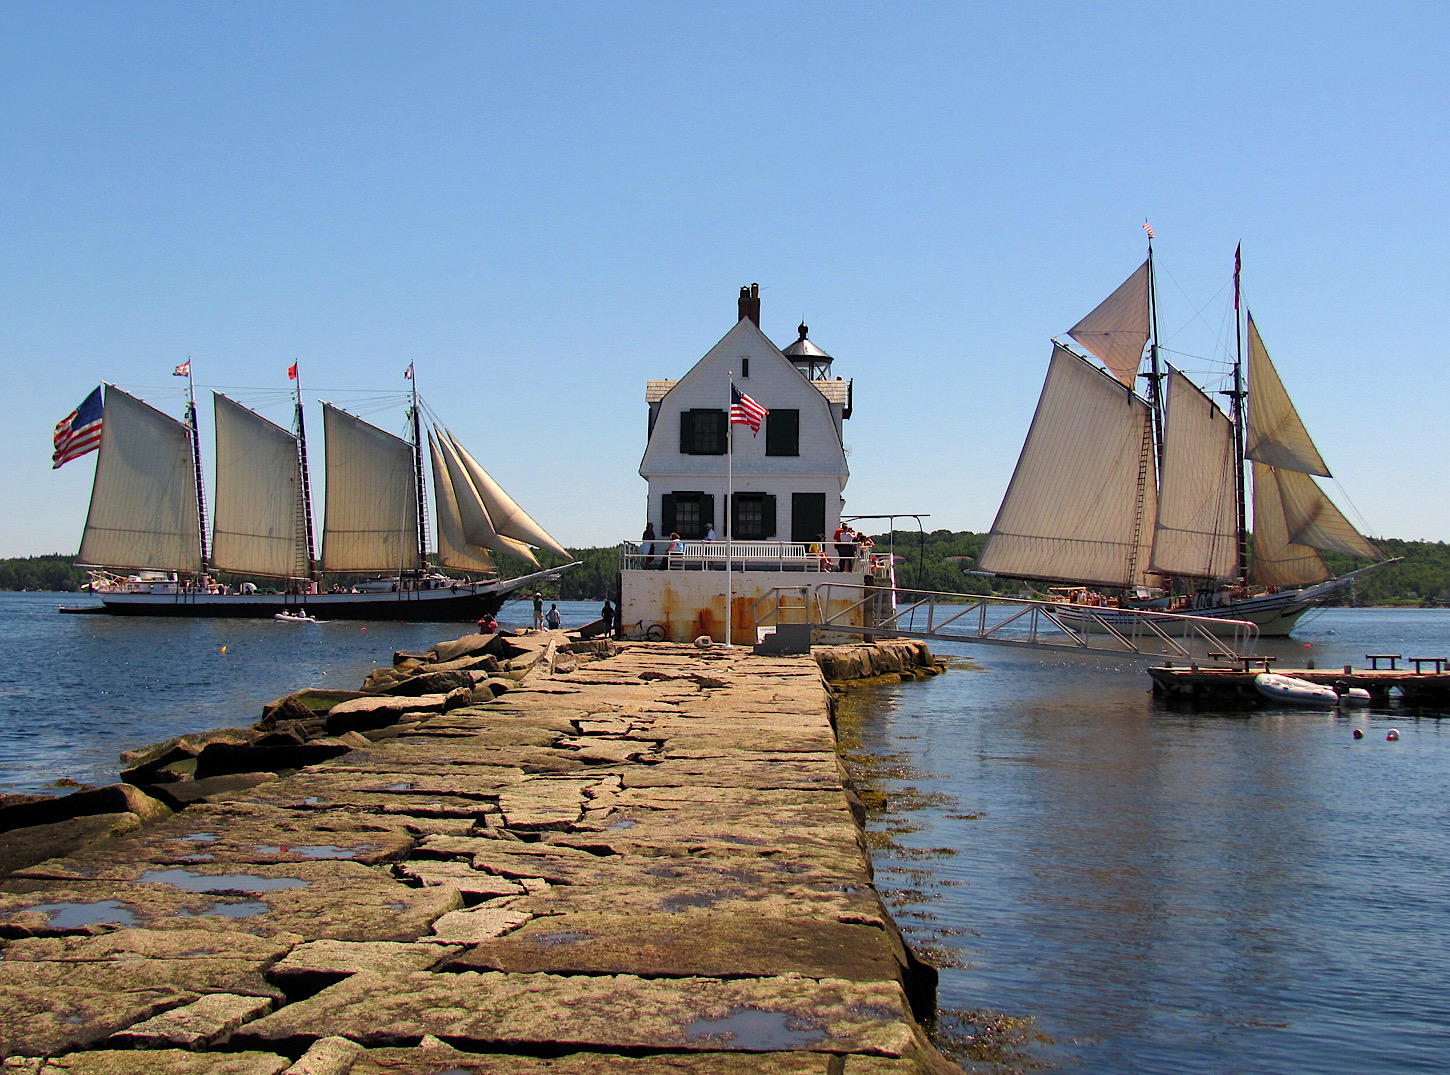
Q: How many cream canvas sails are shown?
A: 12